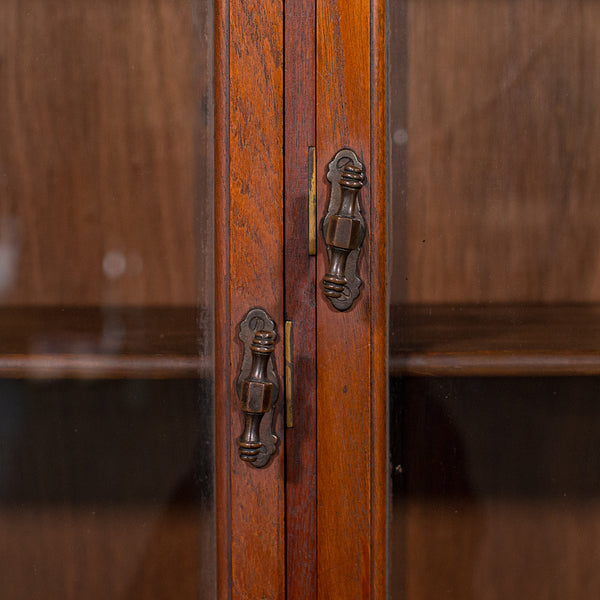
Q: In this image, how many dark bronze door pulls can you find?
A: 2